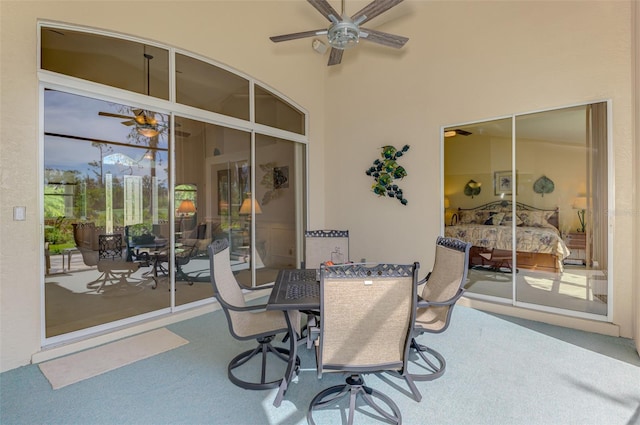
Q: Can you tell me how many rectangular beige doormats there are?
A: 1